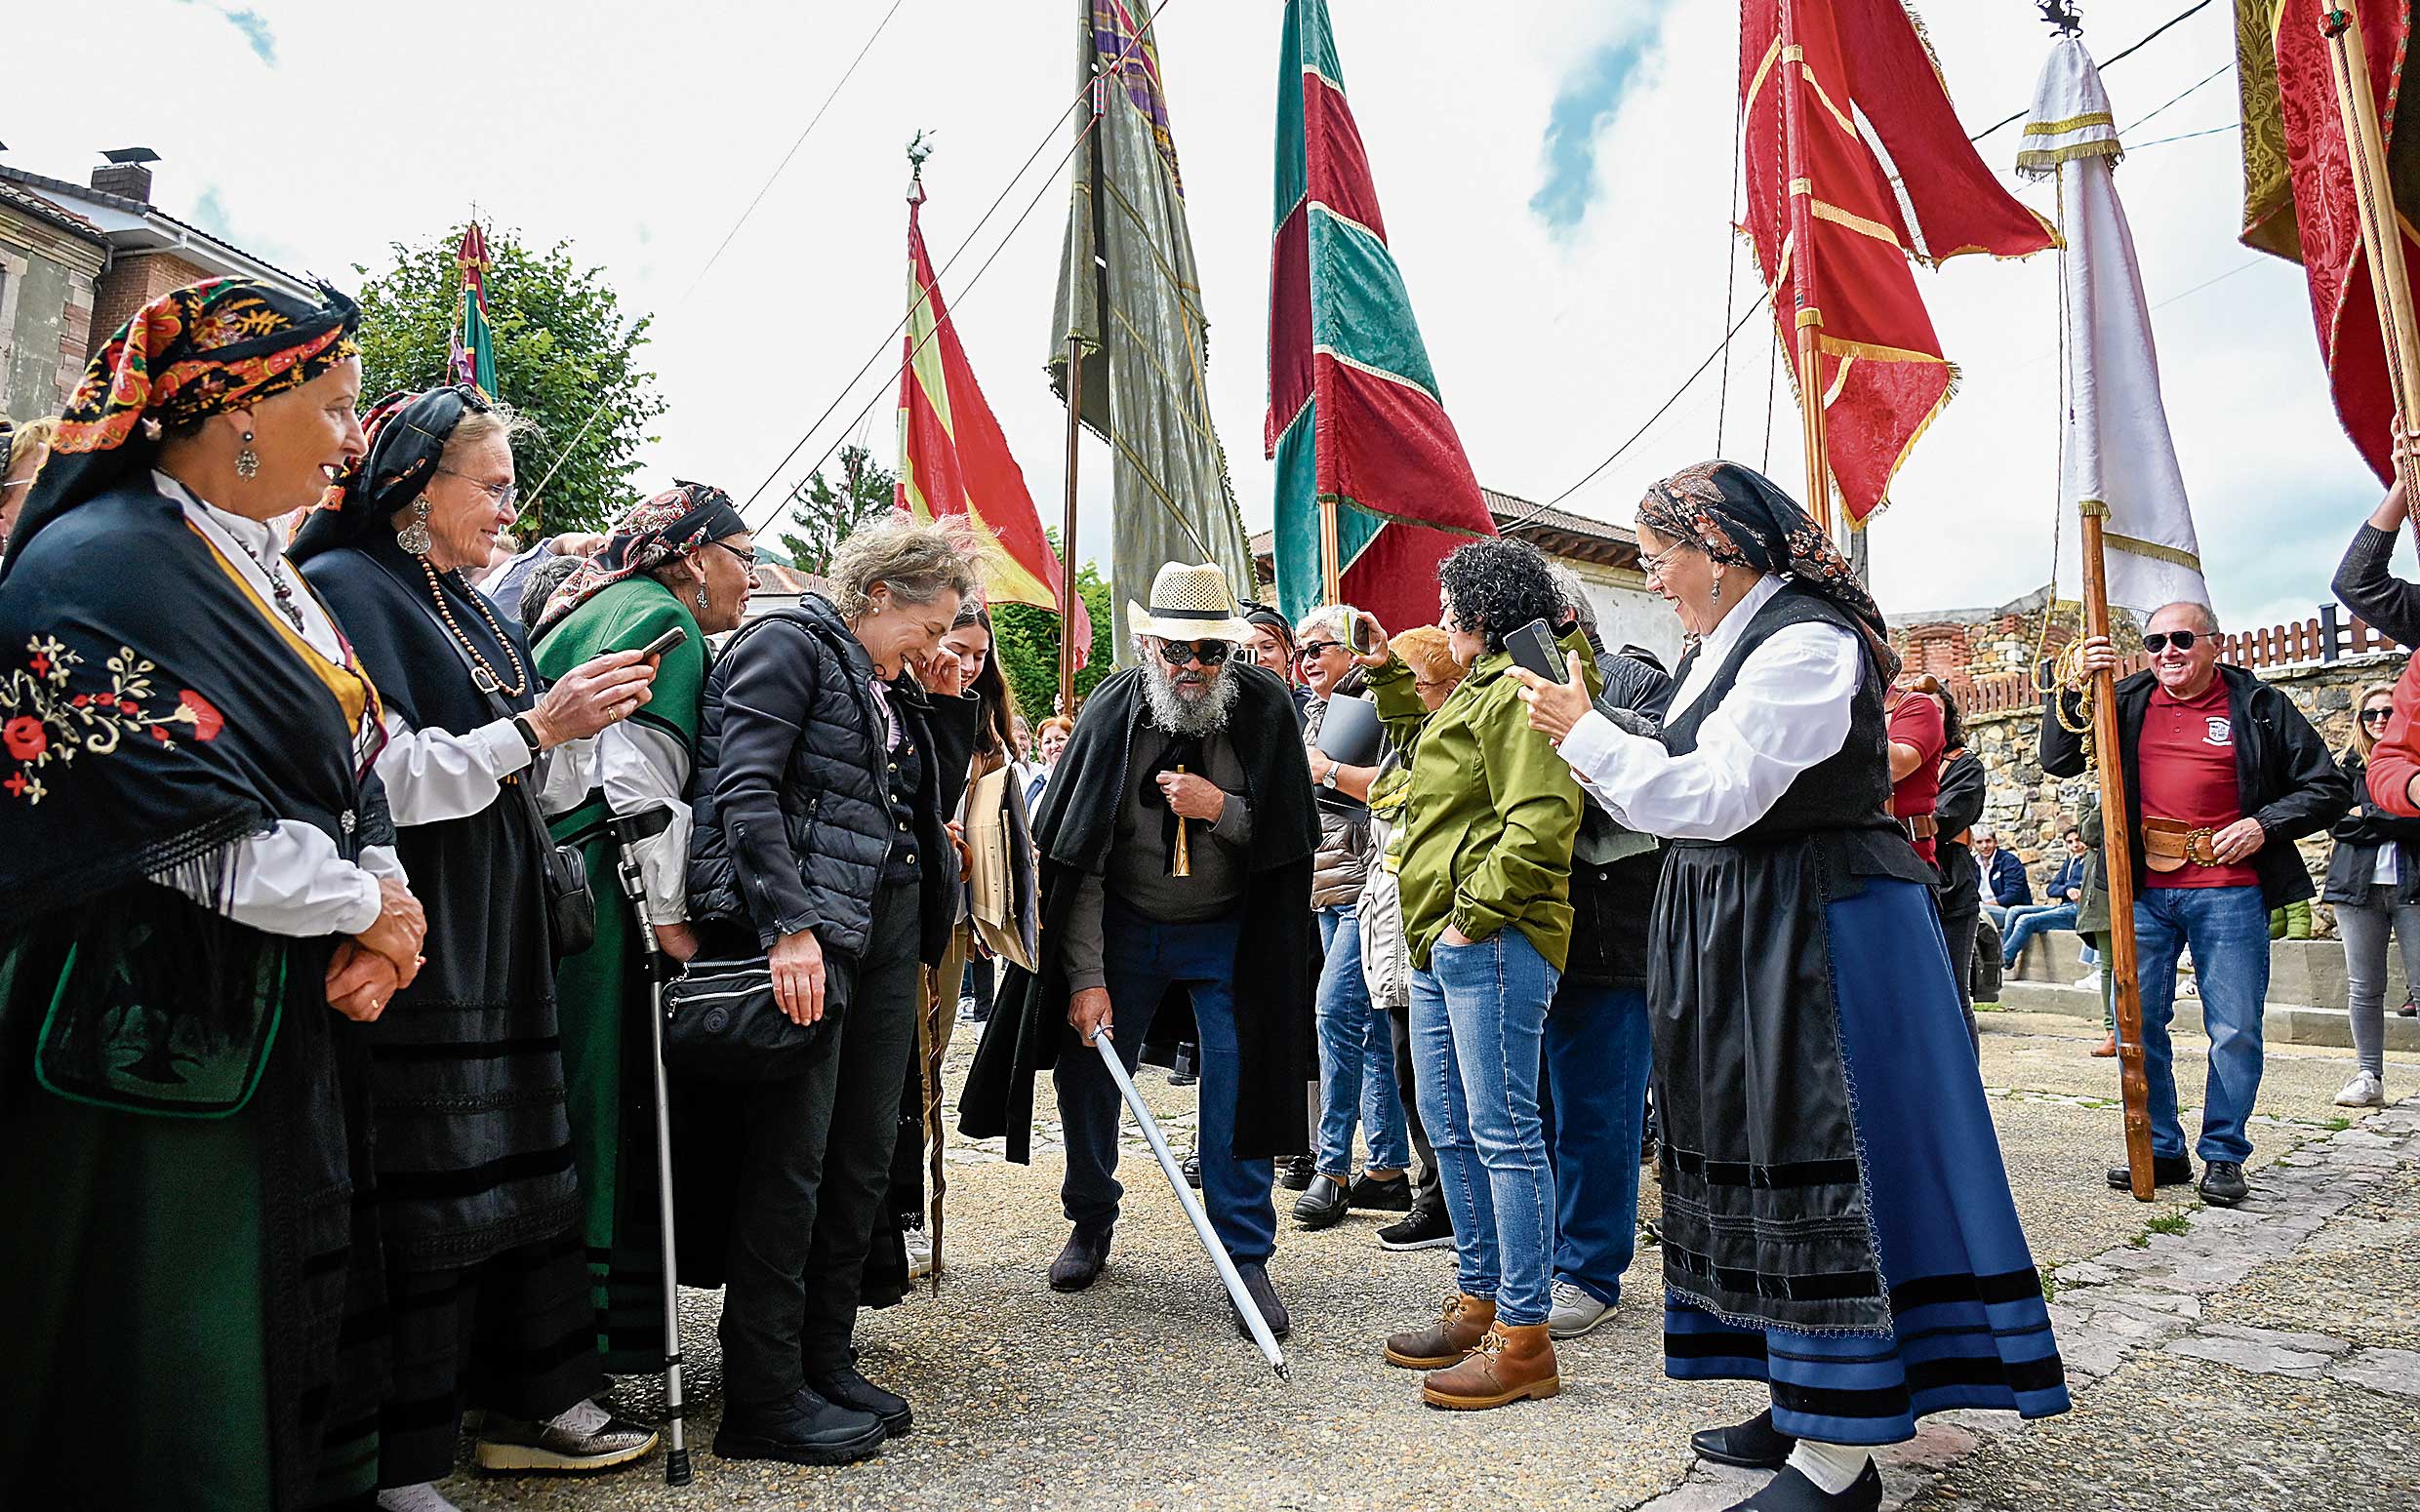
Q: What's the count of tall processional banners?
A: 7